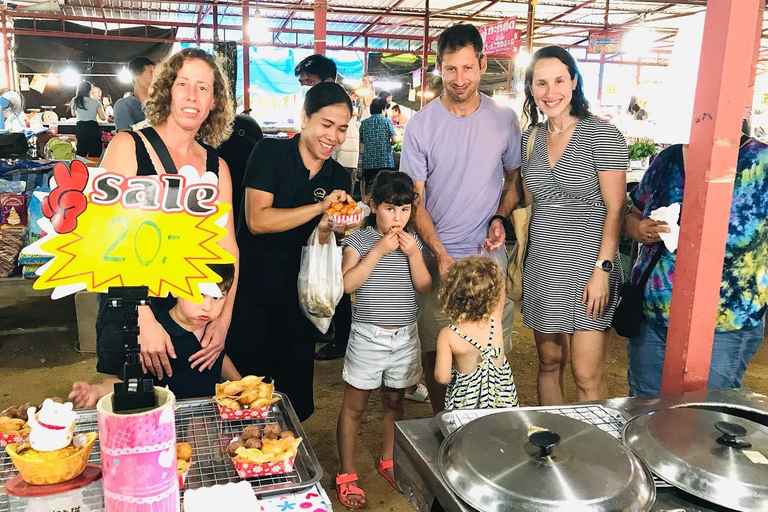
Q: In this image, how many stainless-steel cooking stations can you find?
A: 2